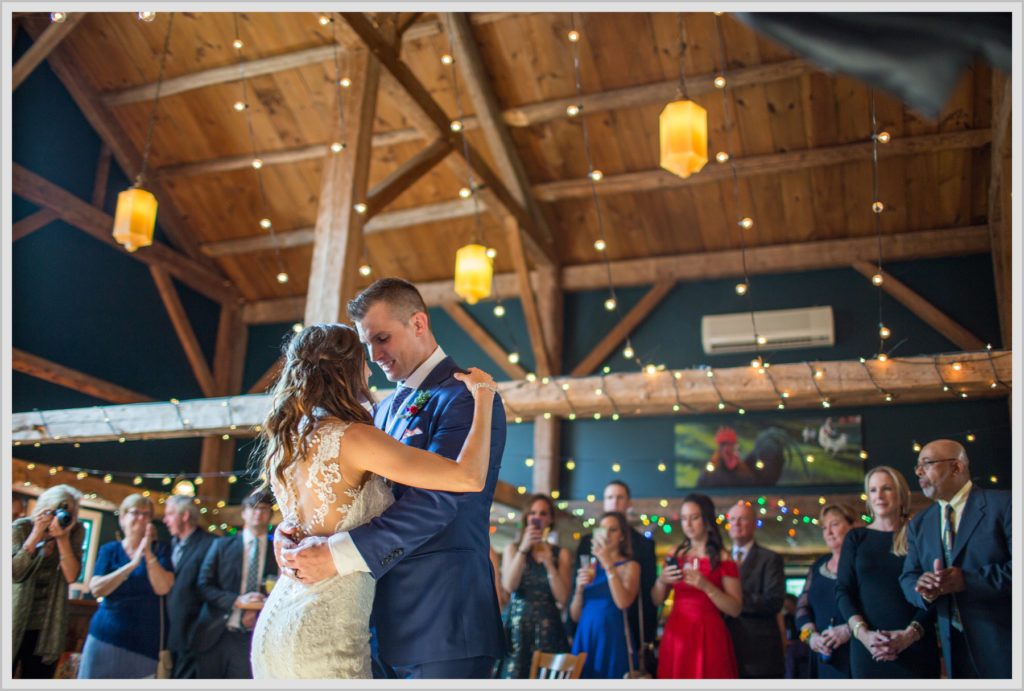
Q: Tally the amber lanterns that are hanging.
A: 3